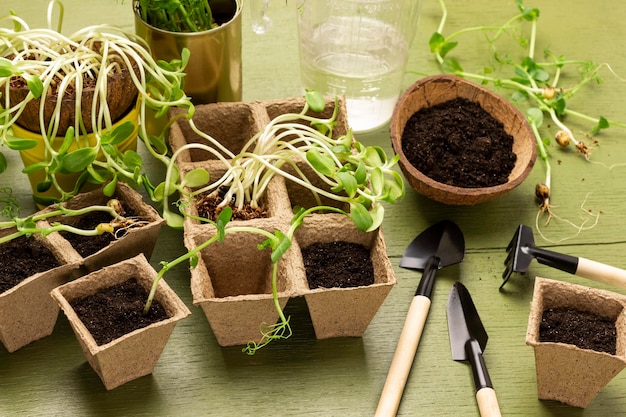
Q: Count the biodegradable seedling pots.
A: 10